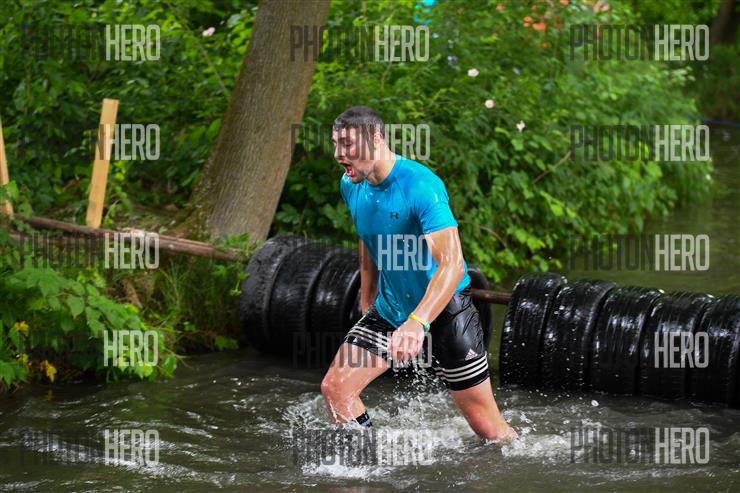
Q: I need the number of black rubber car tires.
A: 9